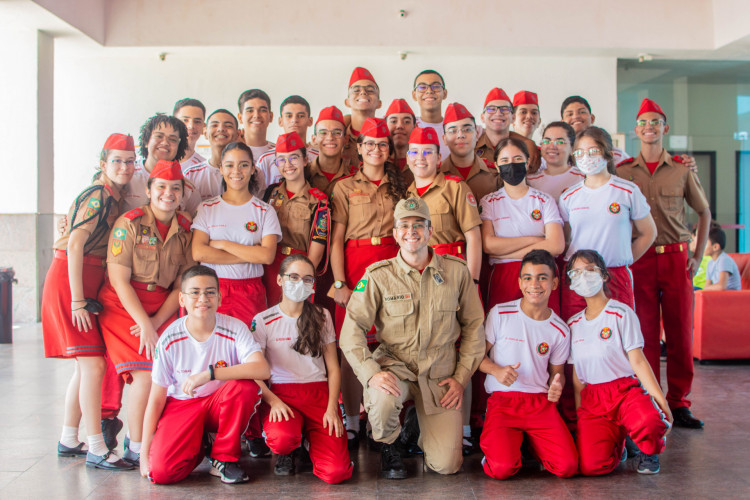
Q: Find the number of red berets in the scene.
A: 12